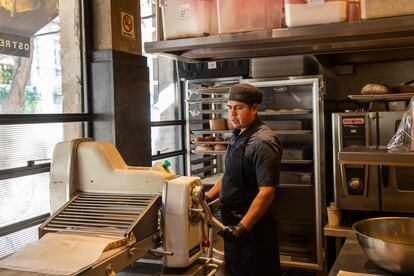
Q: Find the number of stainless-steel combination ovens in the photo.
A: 1